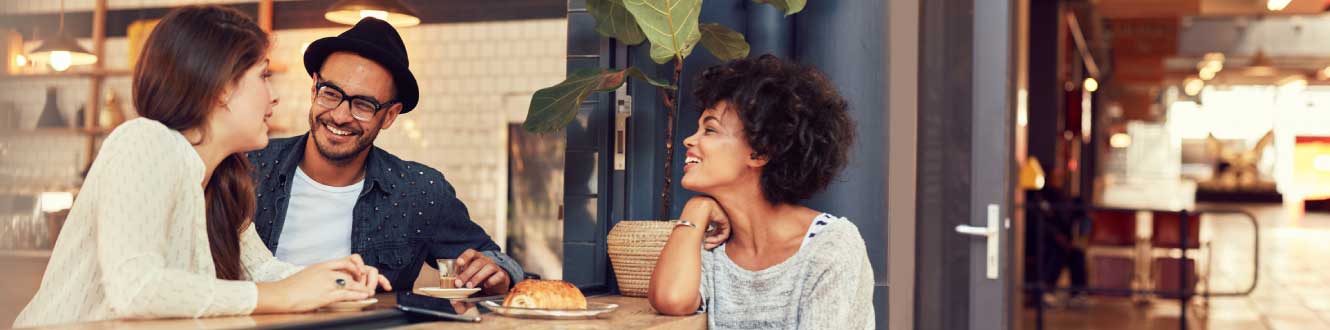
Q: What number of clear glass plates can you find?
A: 1